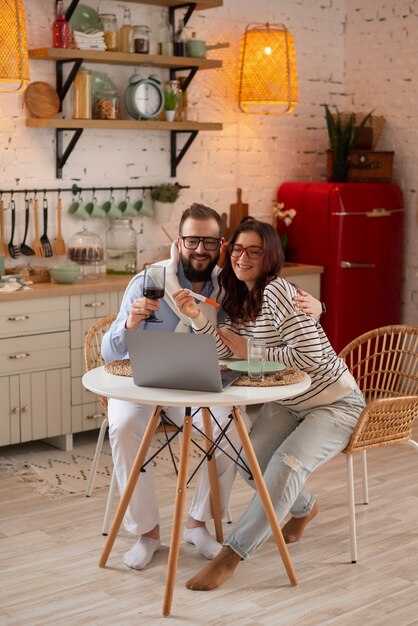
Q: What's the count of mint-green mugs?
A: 5